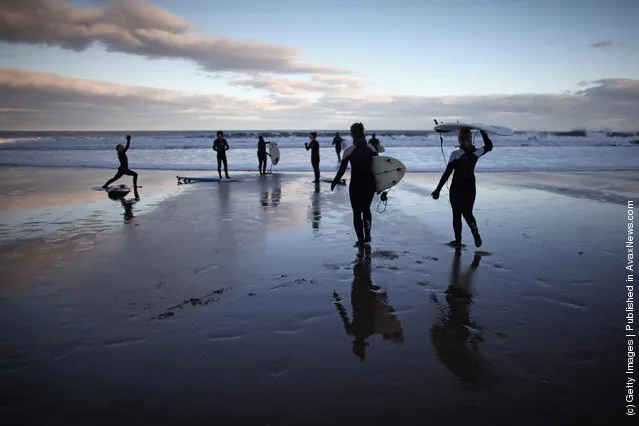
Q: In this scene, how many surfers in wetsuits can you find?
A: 8